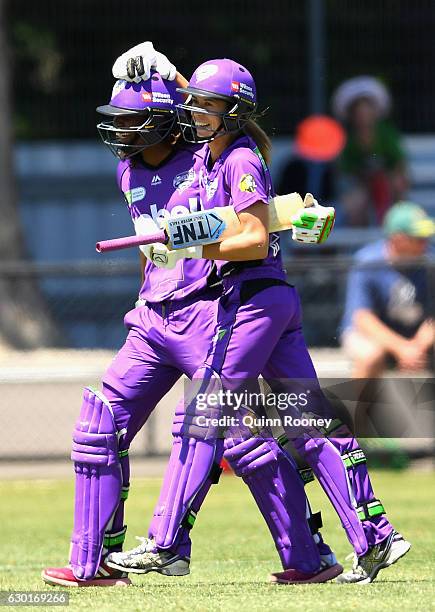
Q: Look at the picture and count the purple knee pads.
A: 4